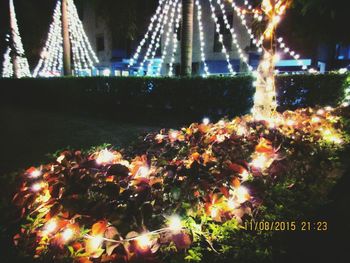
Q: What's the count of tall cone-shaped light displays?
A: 3